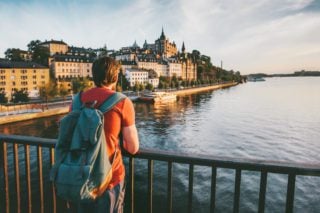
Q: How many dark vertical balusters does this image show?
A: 13